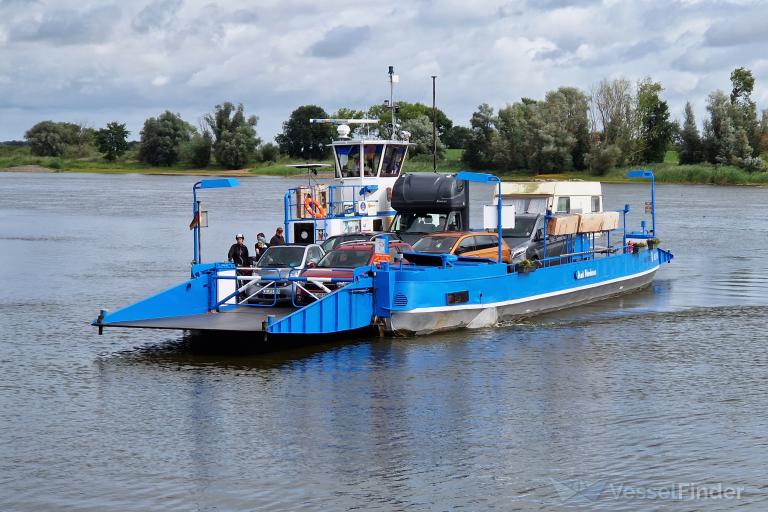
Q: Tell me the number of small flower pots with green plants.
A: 3